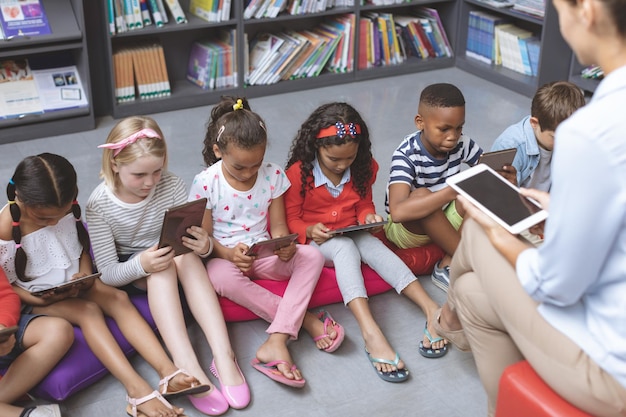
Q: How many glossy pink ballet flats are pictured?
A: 2